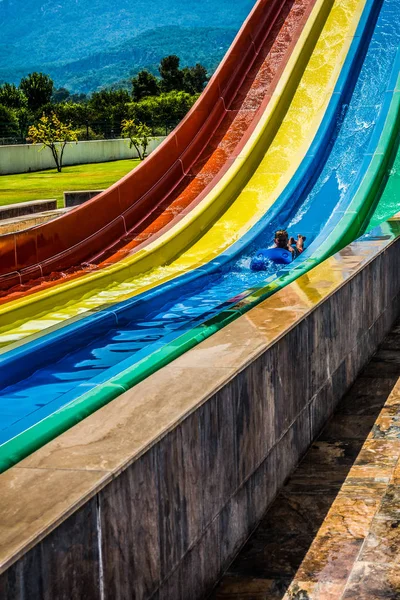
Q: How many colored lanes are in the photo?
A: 4